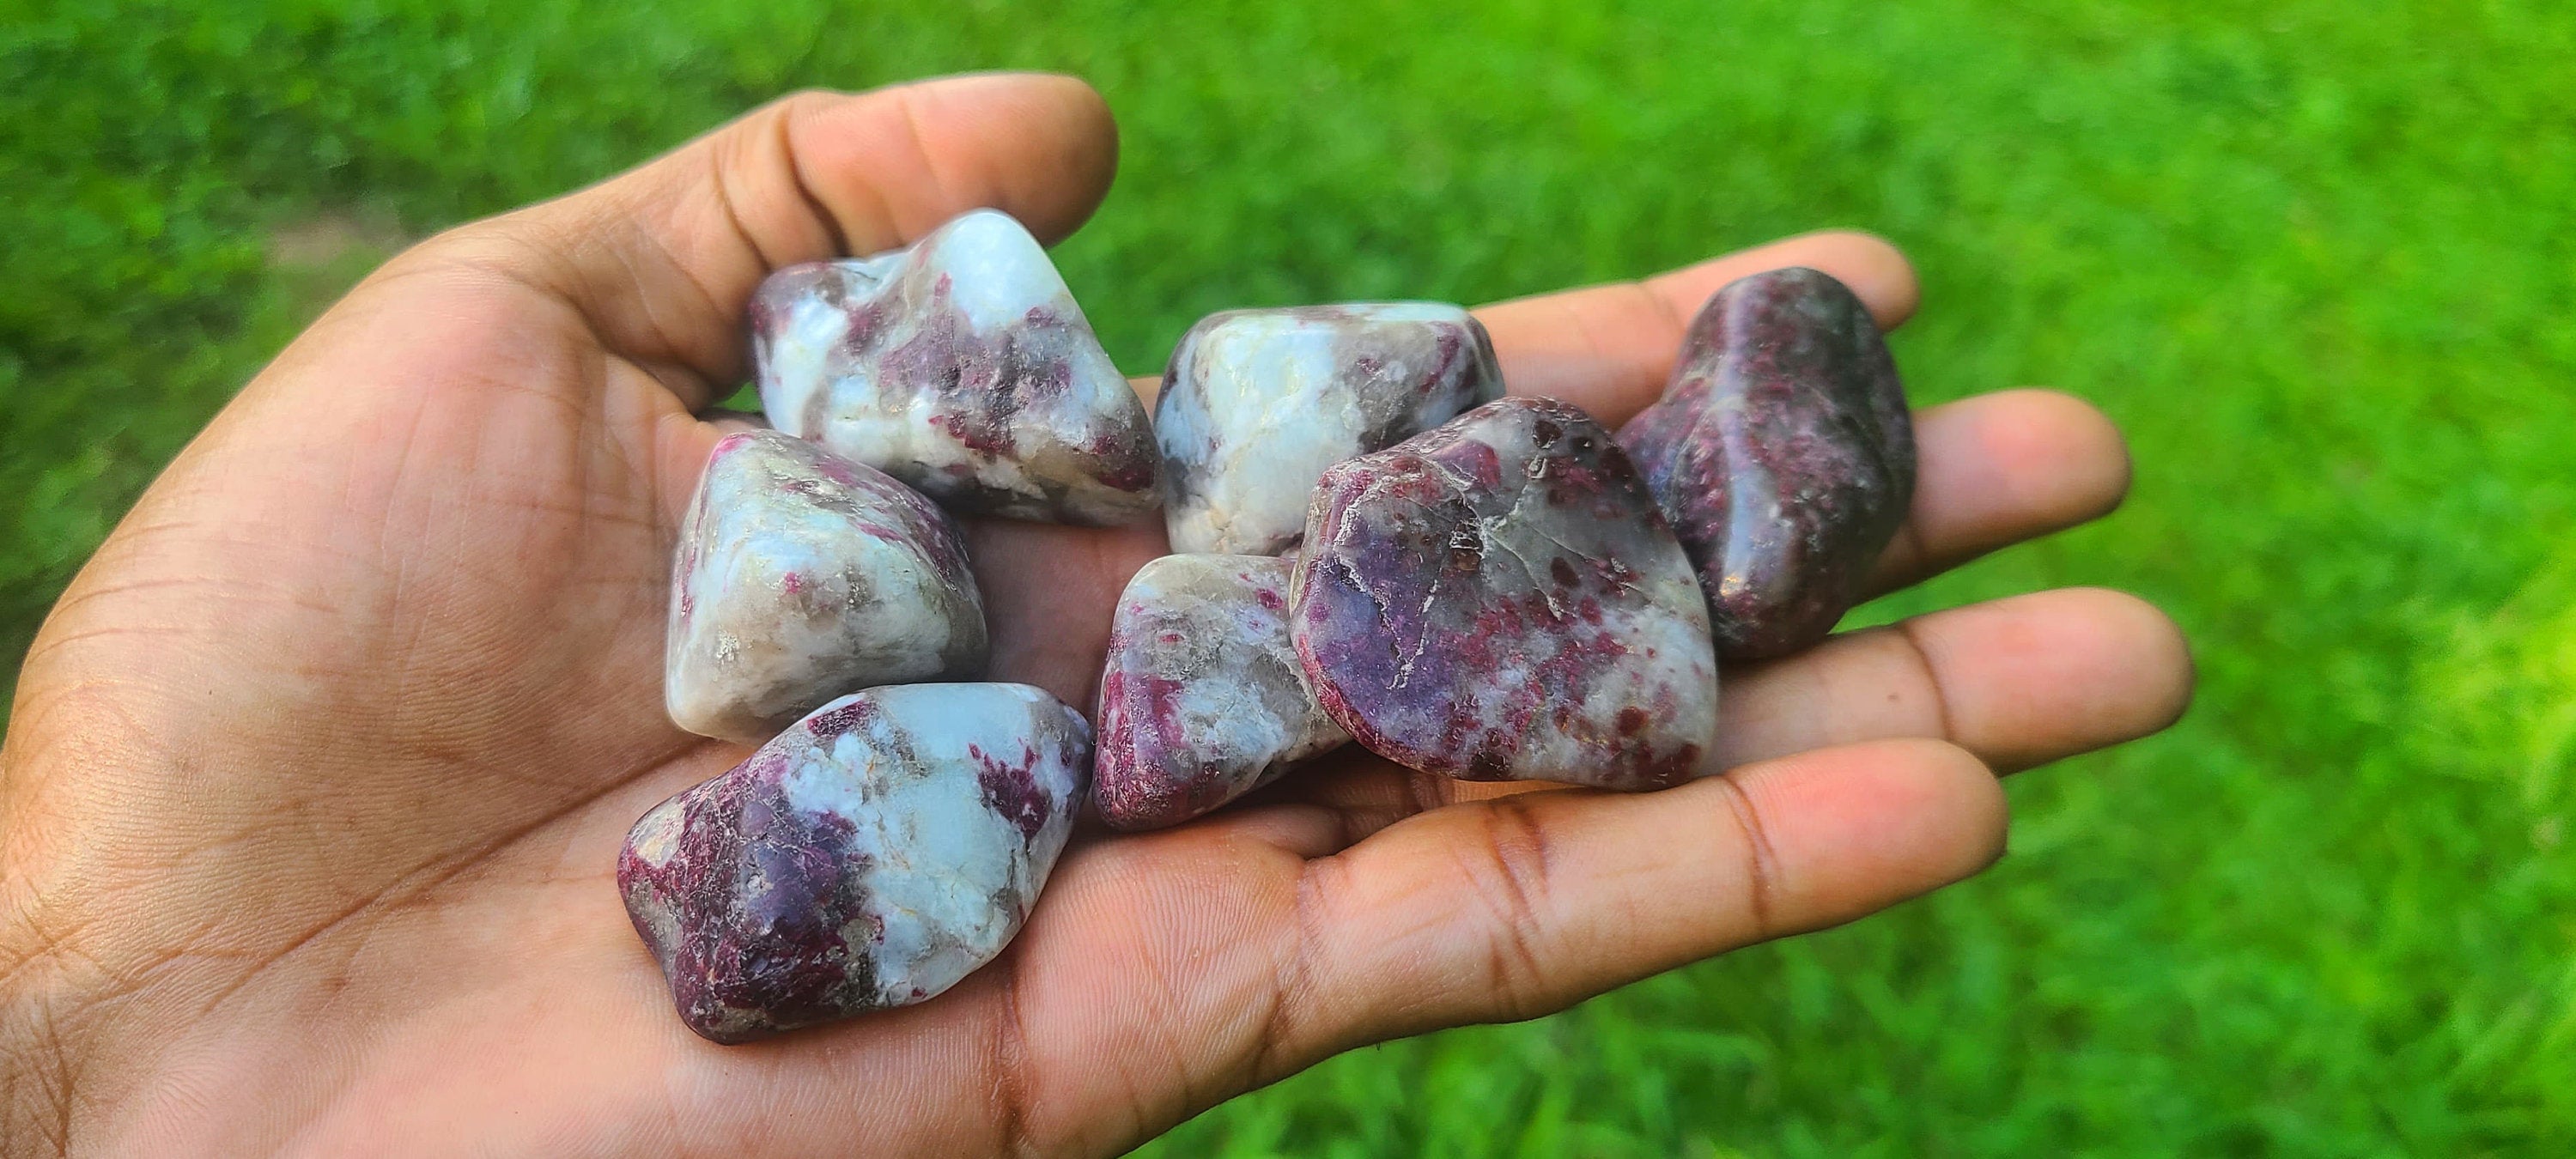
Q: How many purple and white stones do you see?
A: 7